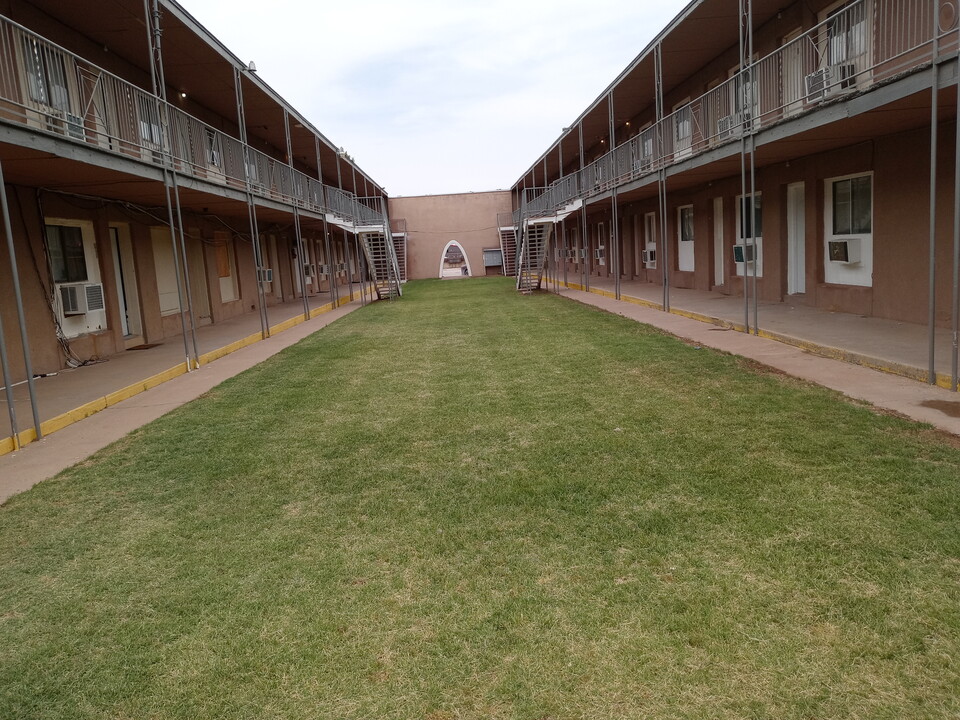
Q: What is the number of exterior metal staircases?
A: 4